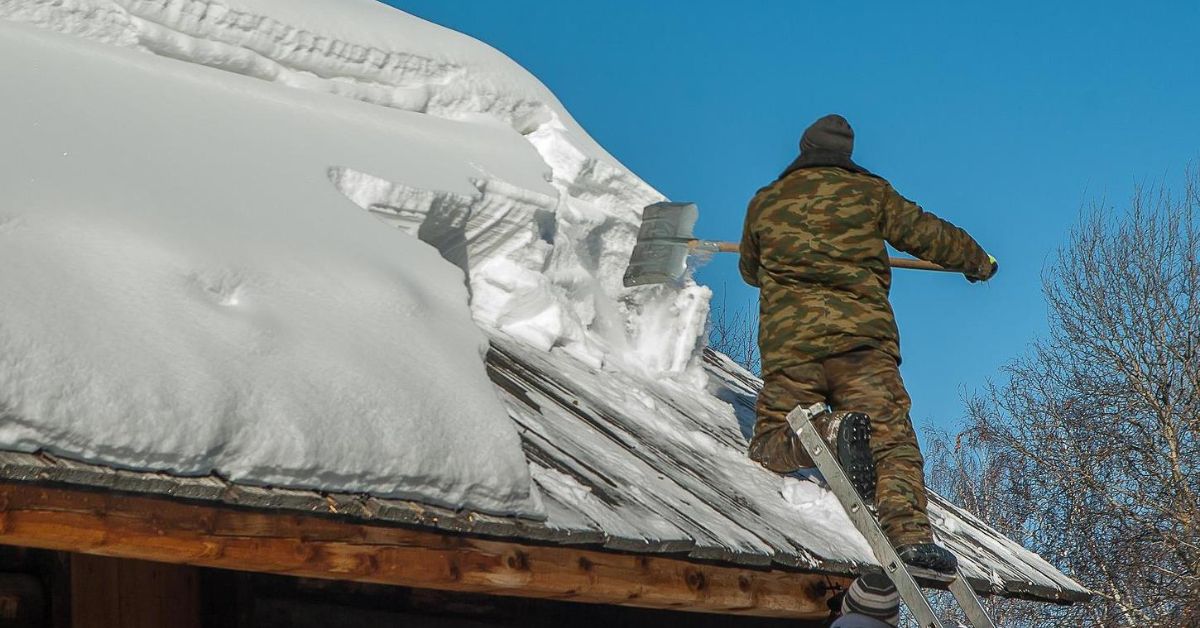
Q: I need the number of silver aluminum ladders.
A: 1